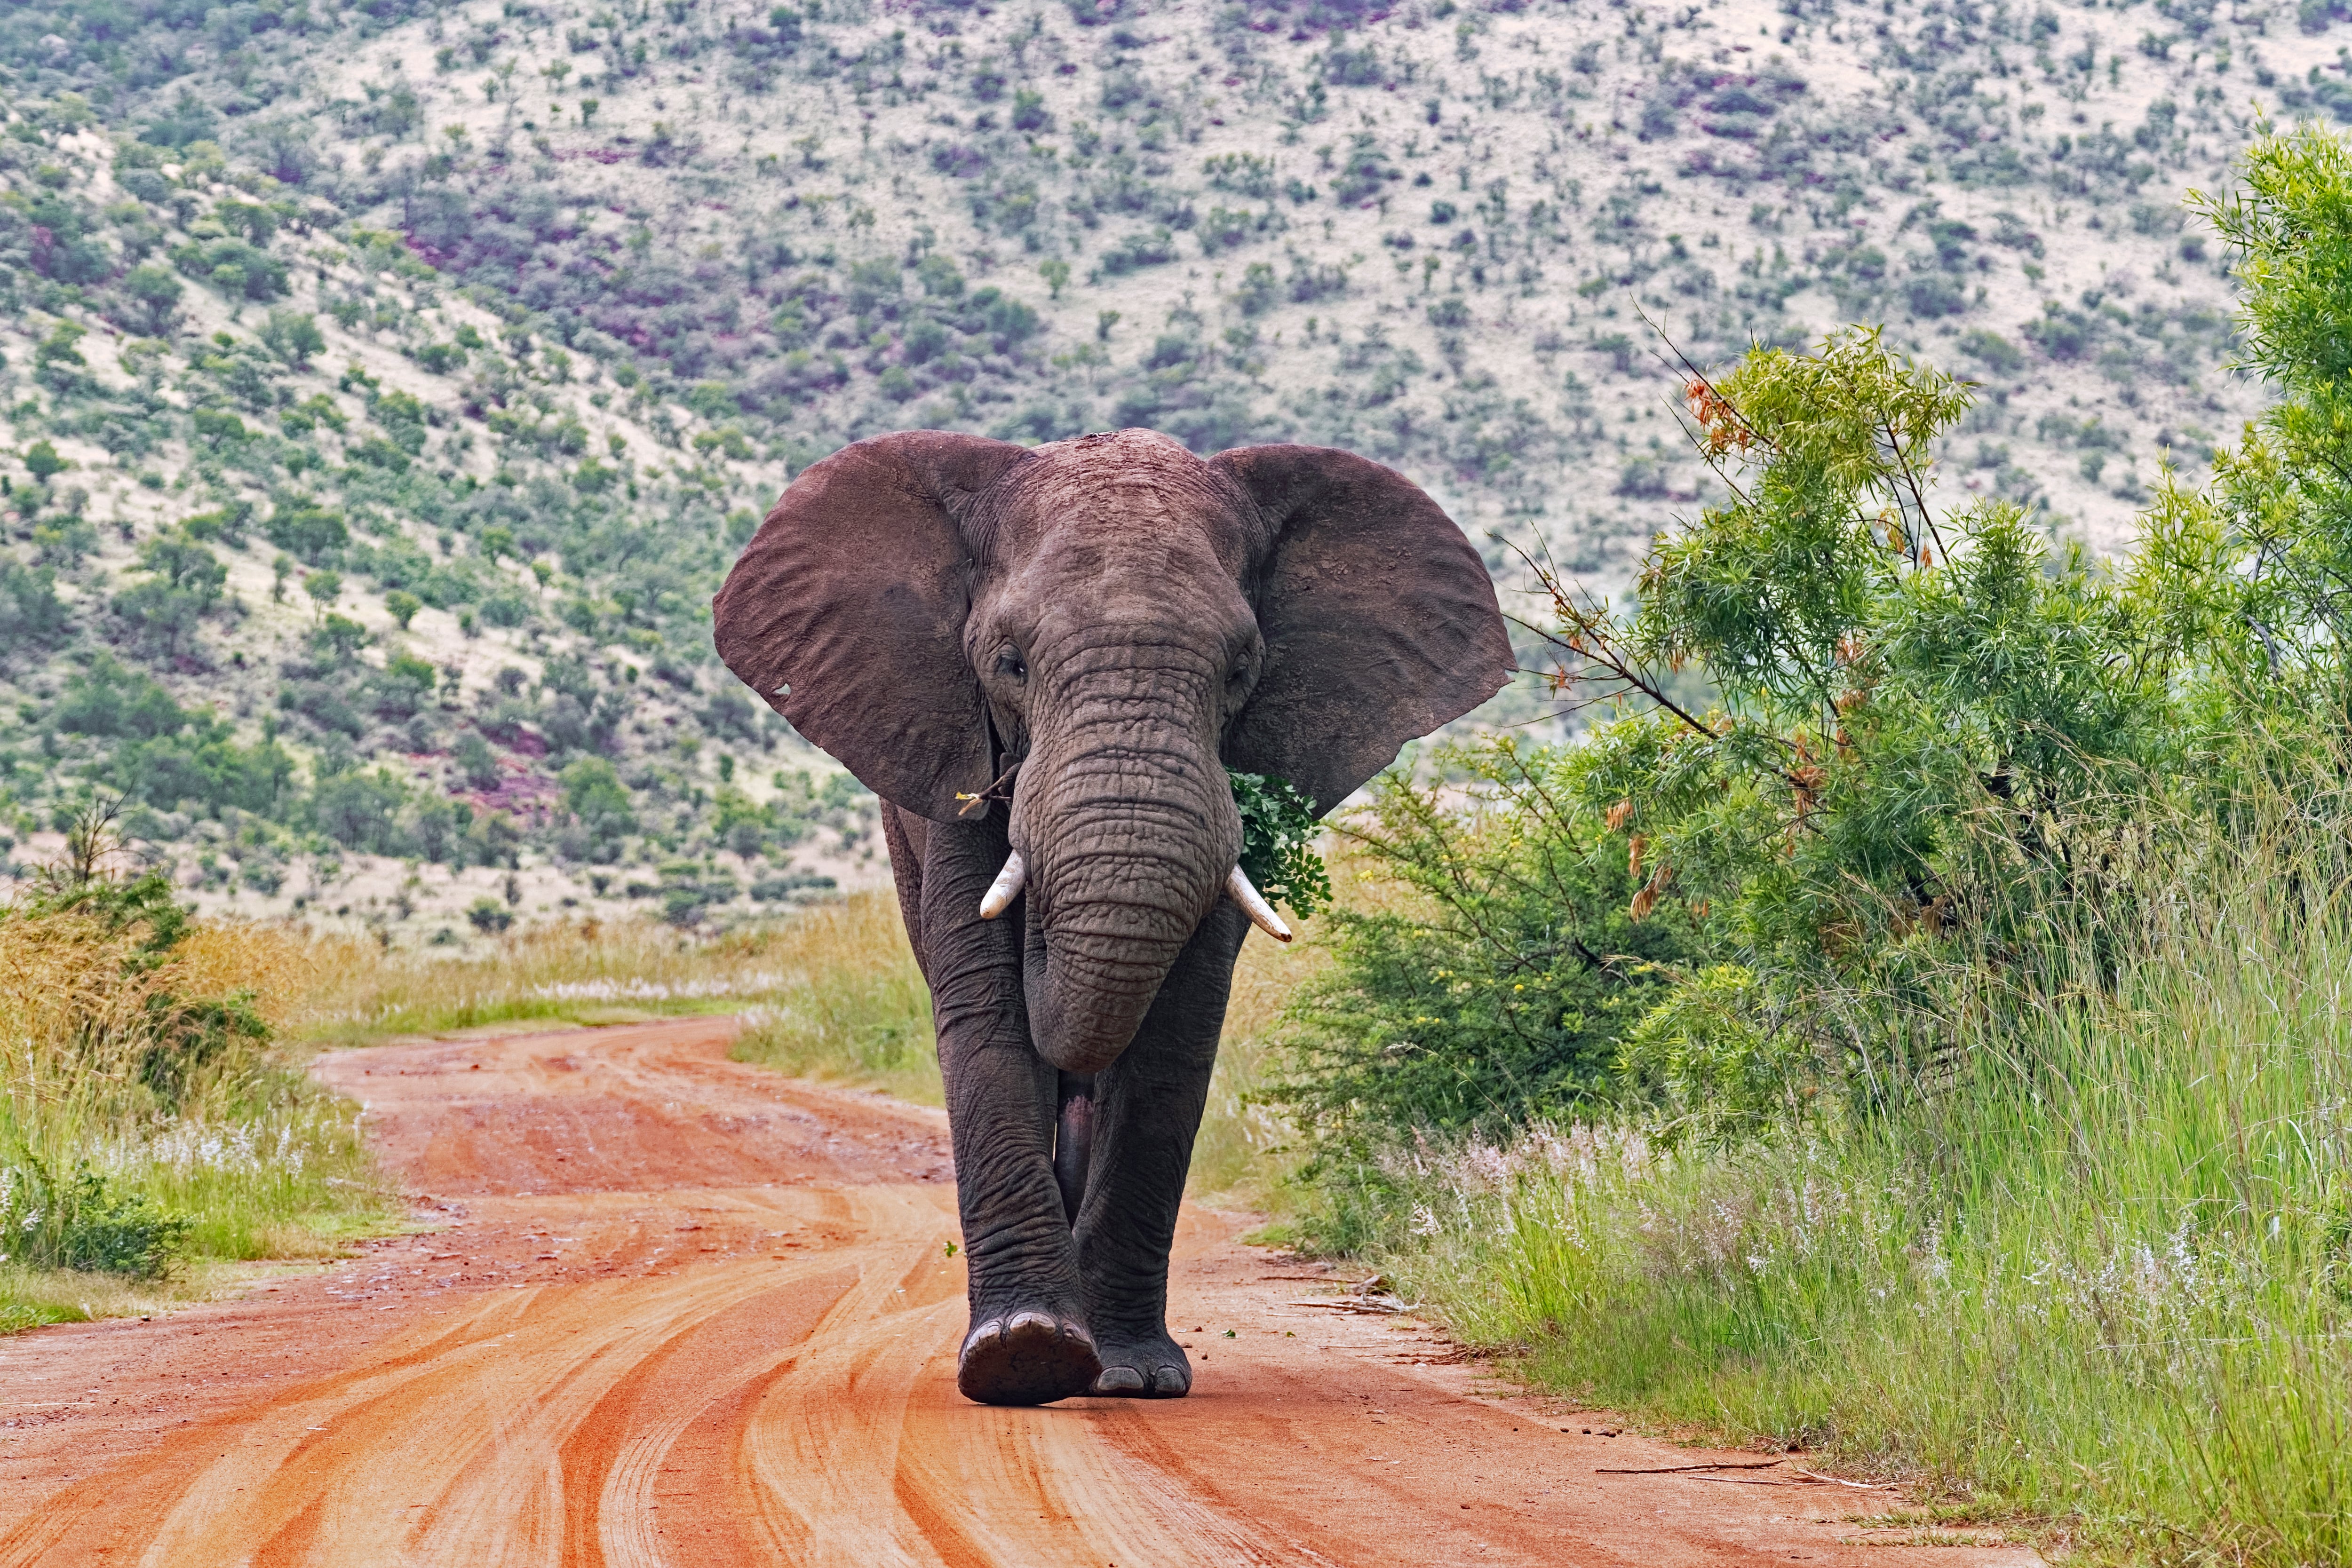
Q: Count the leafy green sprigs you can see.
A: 1